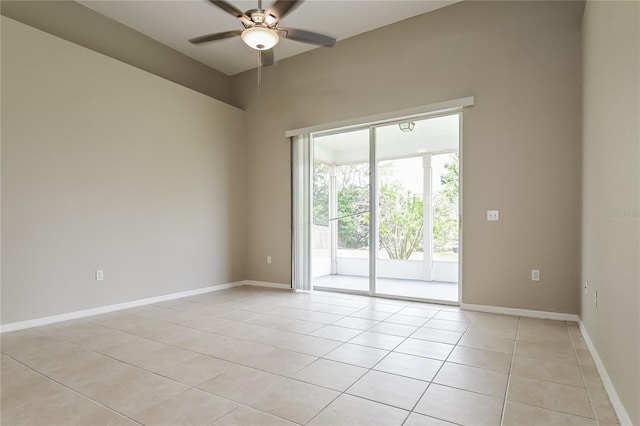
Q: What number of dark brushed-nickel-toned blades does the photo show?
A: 5